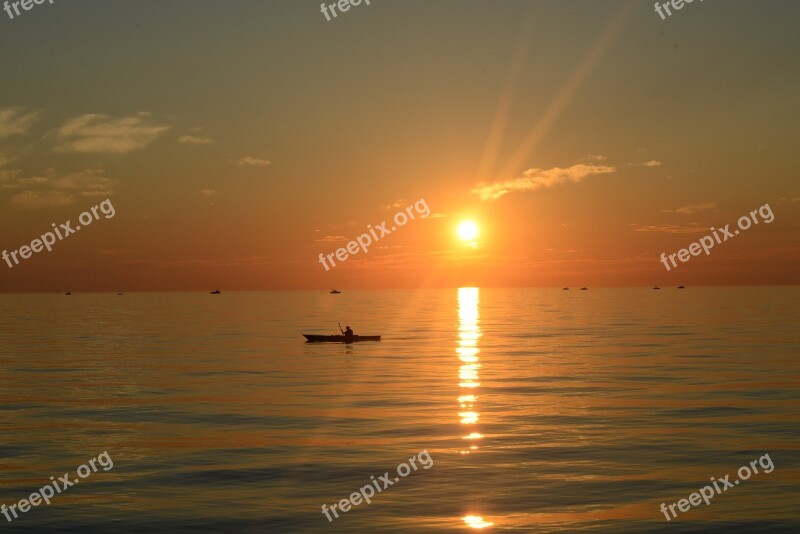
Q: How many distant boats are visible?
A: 8